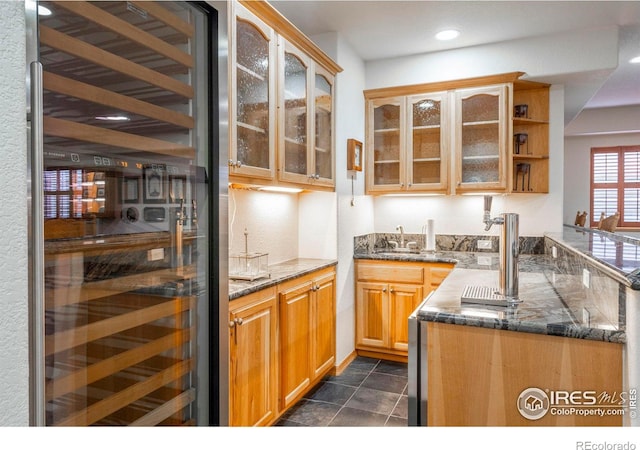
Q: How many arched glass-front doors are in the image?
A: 6